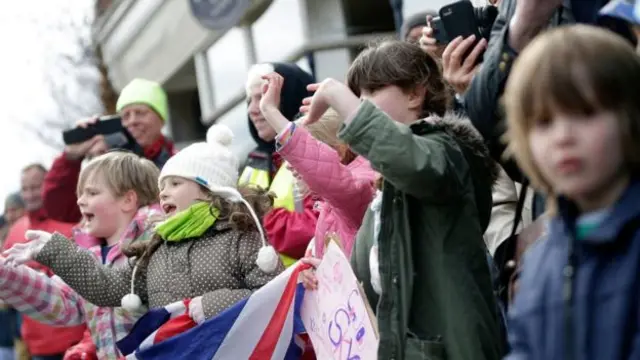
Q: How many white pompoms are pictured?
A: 3